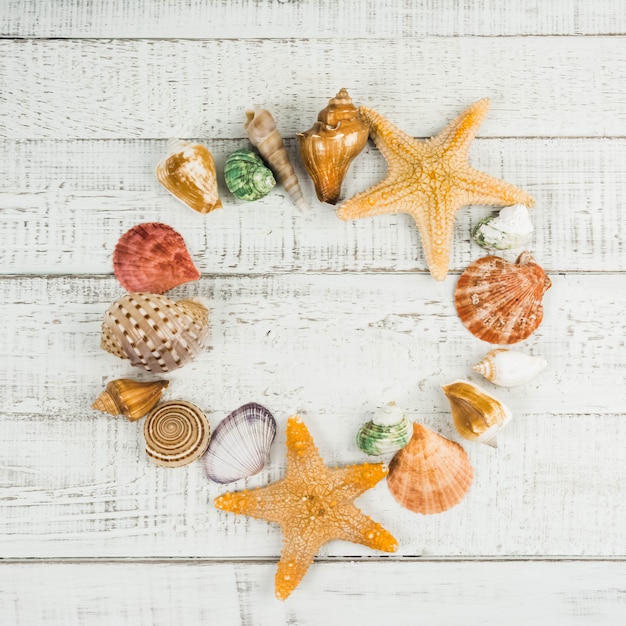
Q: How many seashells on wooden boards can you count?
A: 15